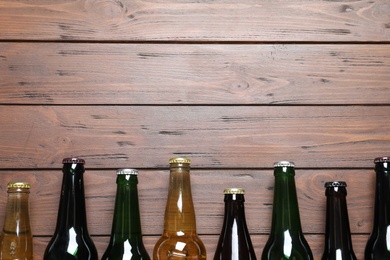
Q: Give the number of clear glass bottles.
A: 2